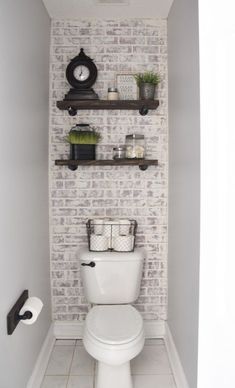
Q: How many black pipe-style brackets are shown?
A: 4